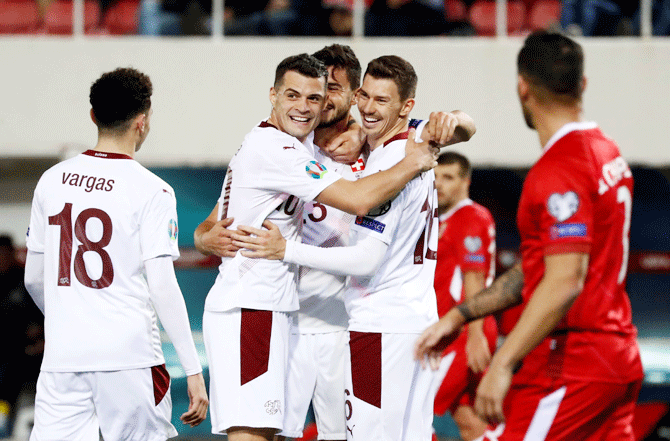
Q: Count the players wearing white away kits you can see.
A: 4